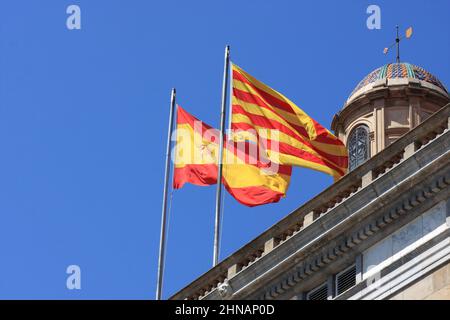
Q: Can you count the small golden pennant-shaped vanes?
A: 2